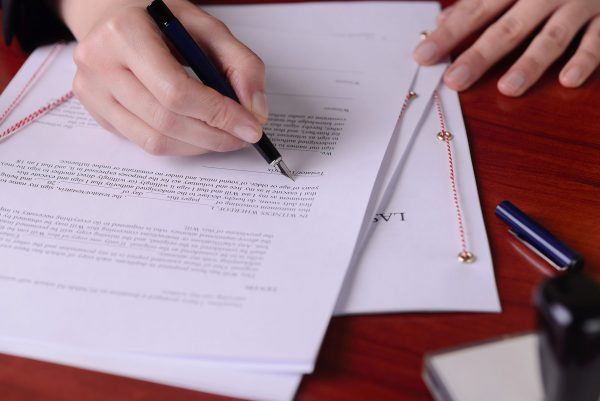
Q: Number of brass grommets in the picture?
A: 4